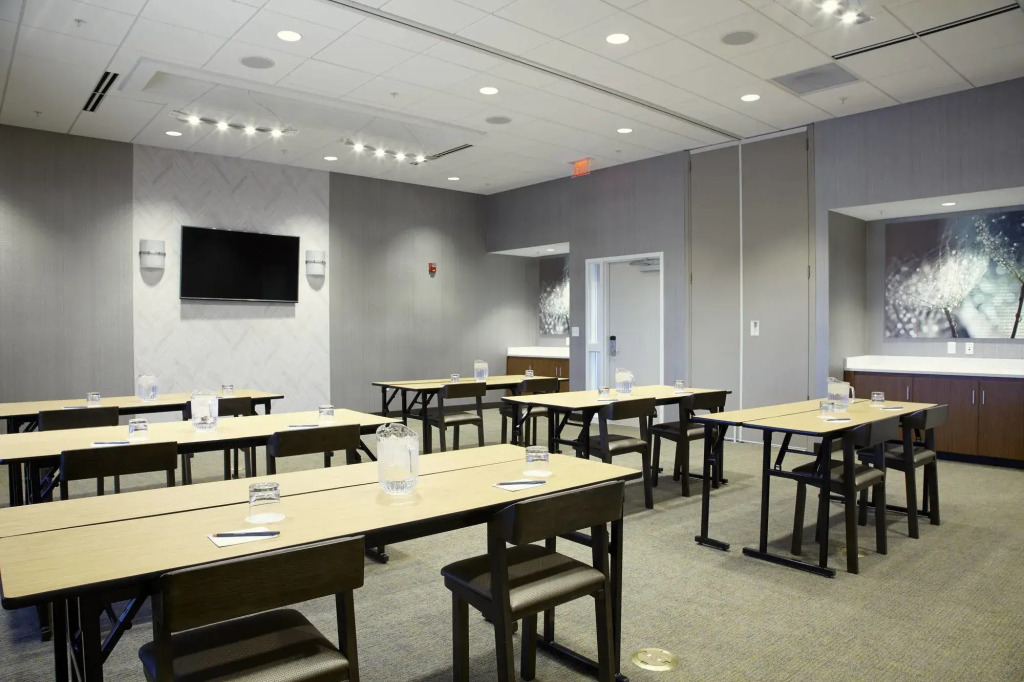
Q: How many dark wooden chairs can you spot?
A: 12